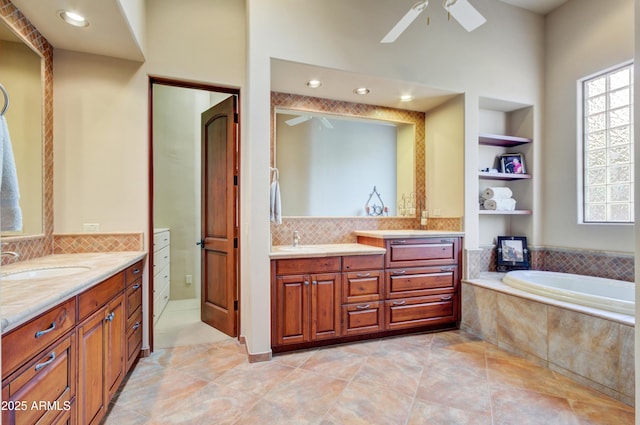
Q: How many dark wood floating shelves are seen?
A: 3